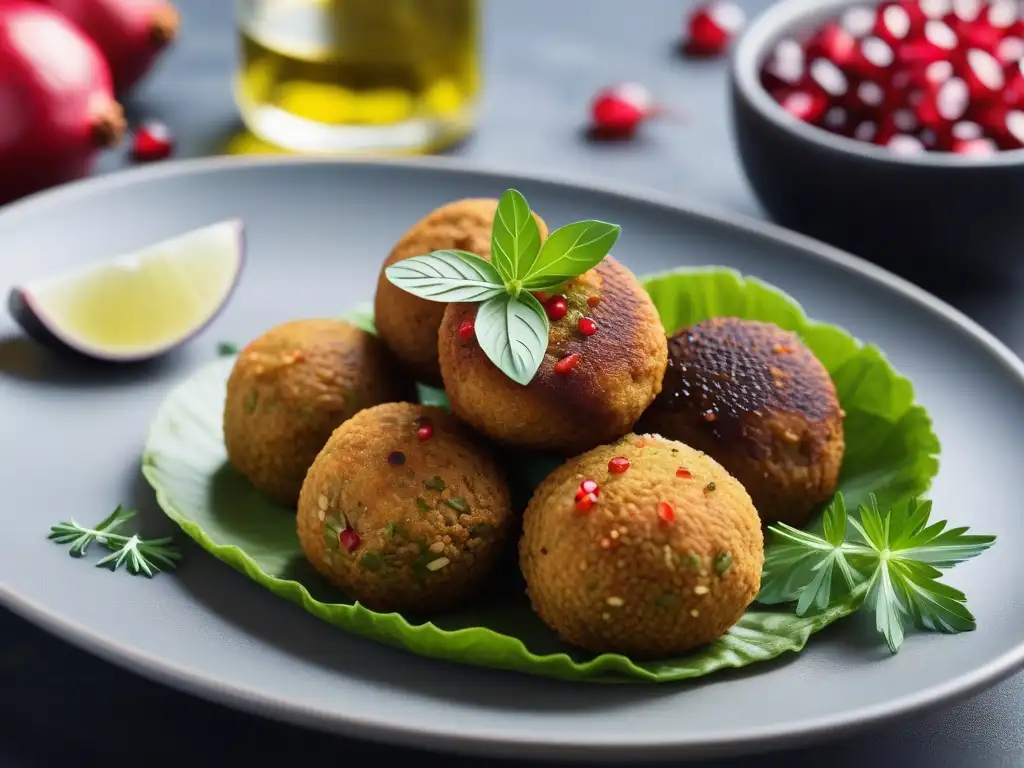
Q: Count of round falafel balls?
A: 6